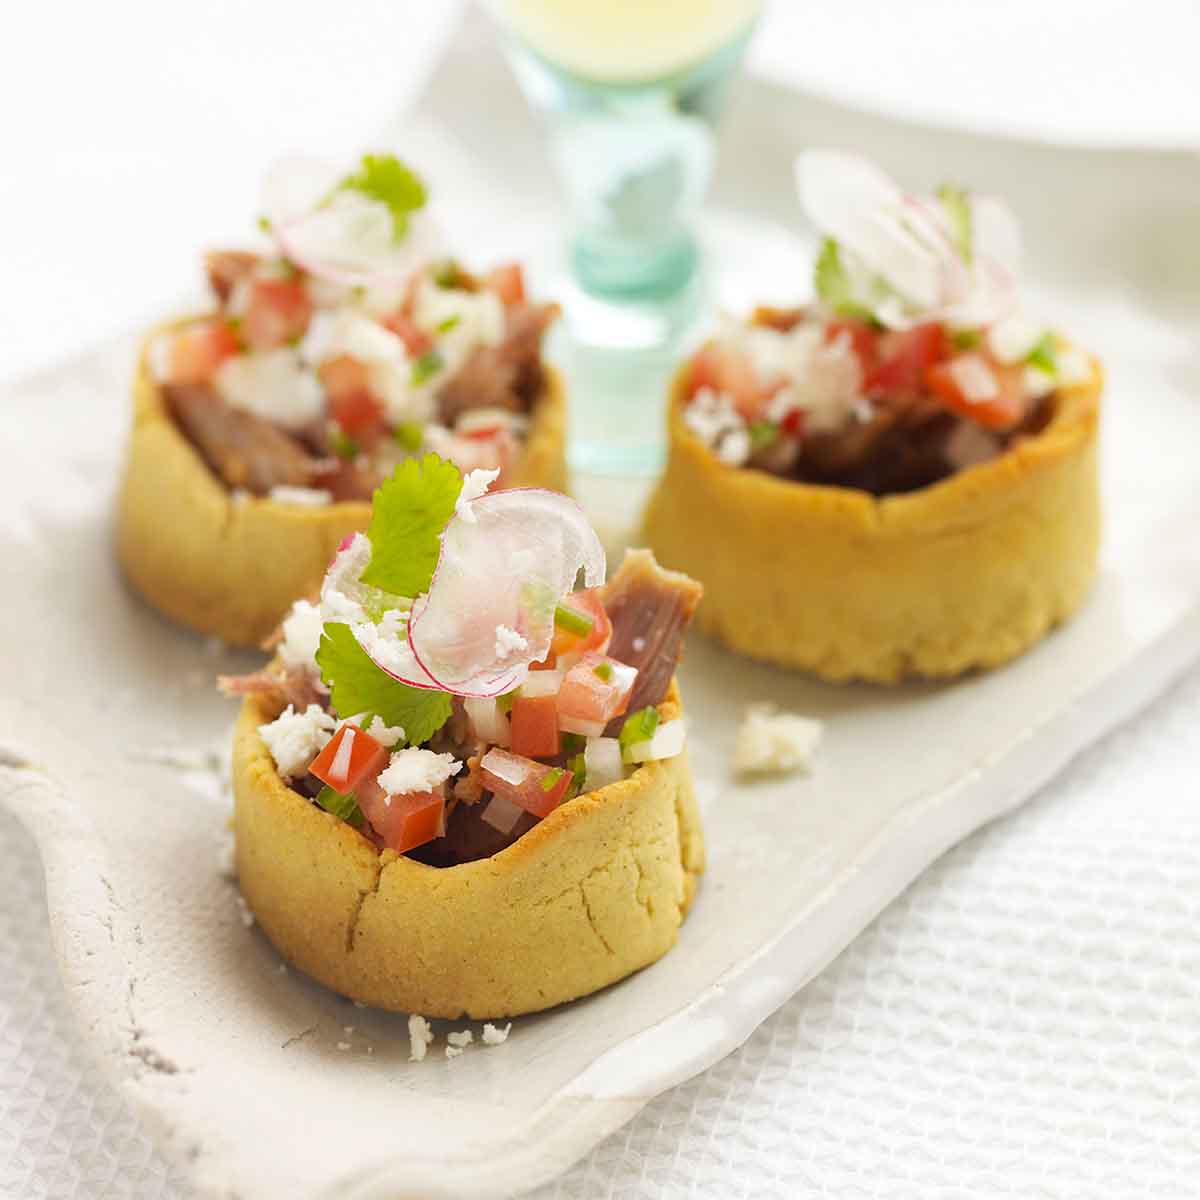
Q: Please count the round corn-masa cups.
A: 3